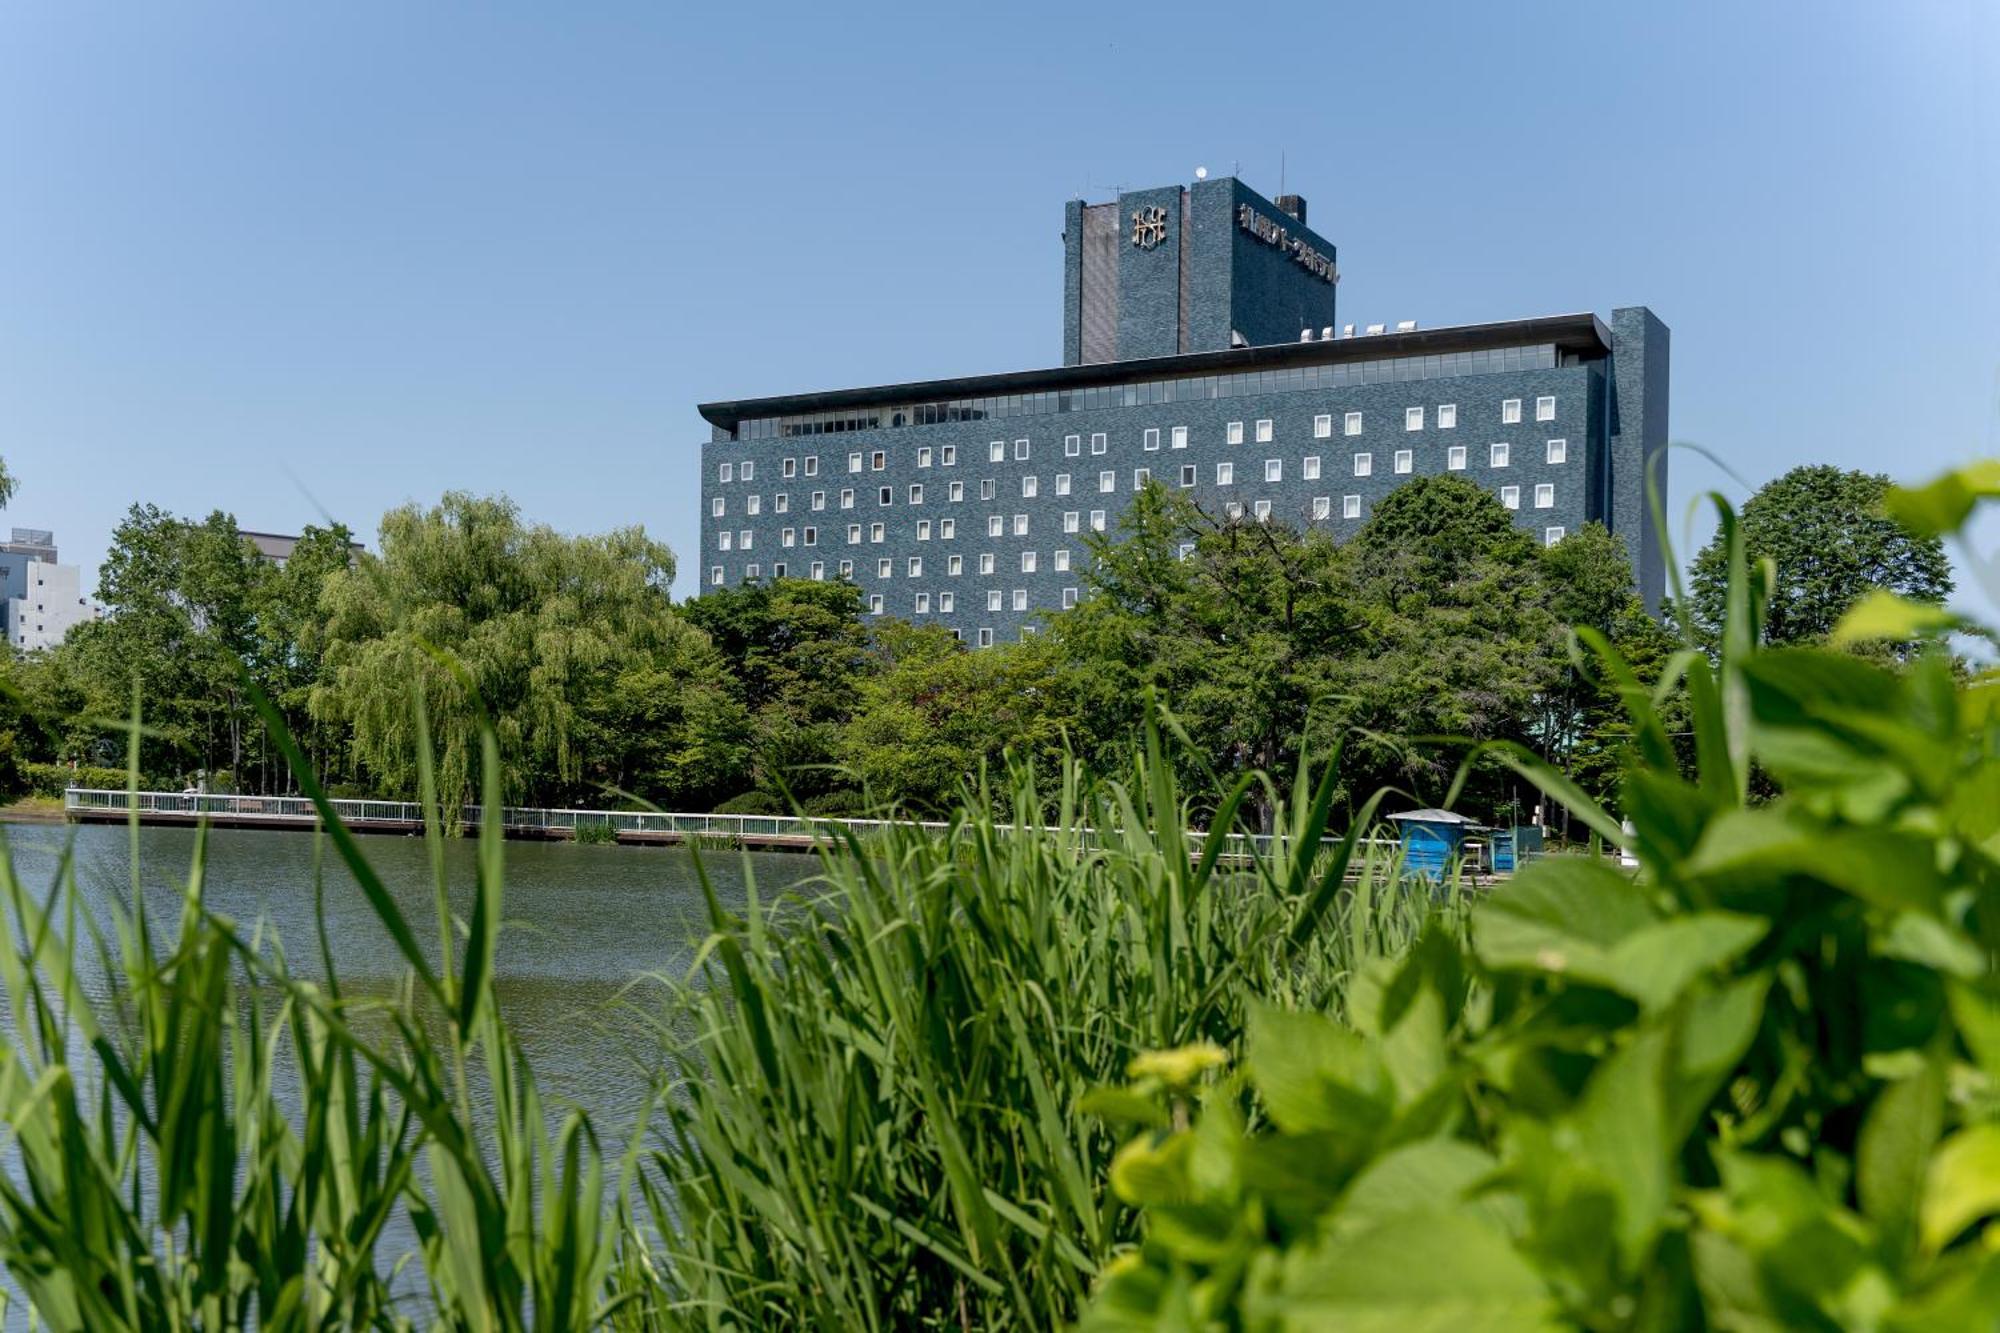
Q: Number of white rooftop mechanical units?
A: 5